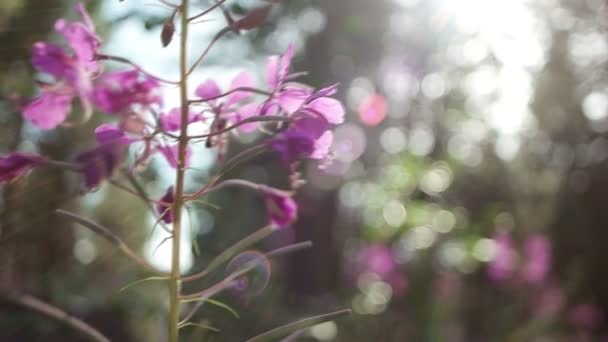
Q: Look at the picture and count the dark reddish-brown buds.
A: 2